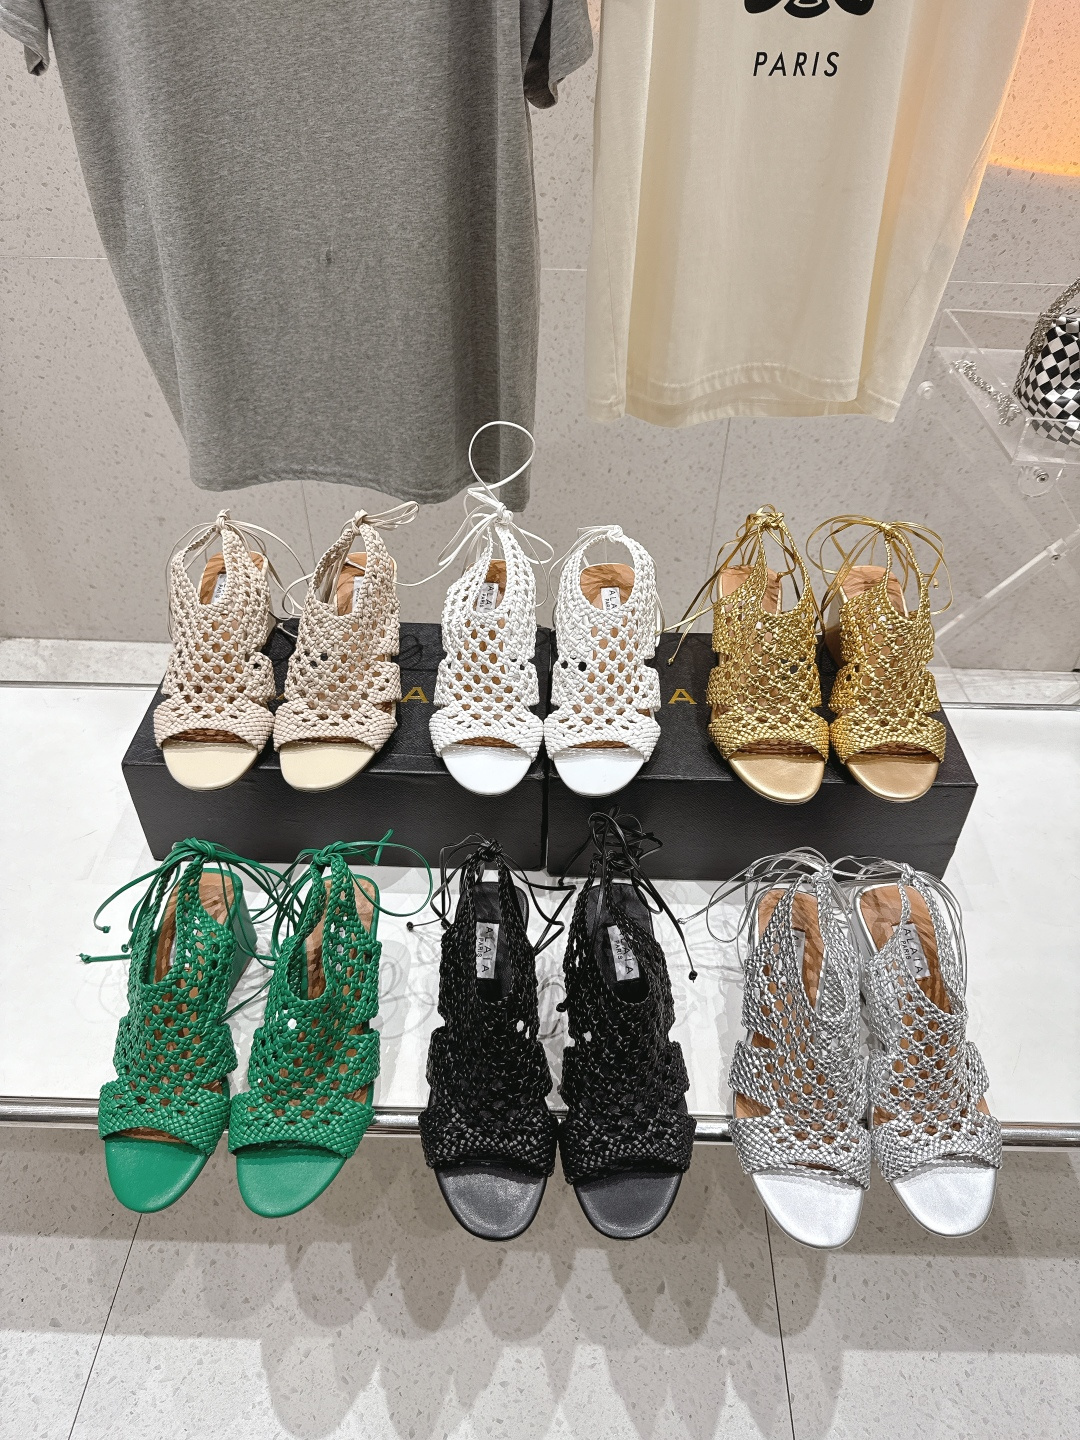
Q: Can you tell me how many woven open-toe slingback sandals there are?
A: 12